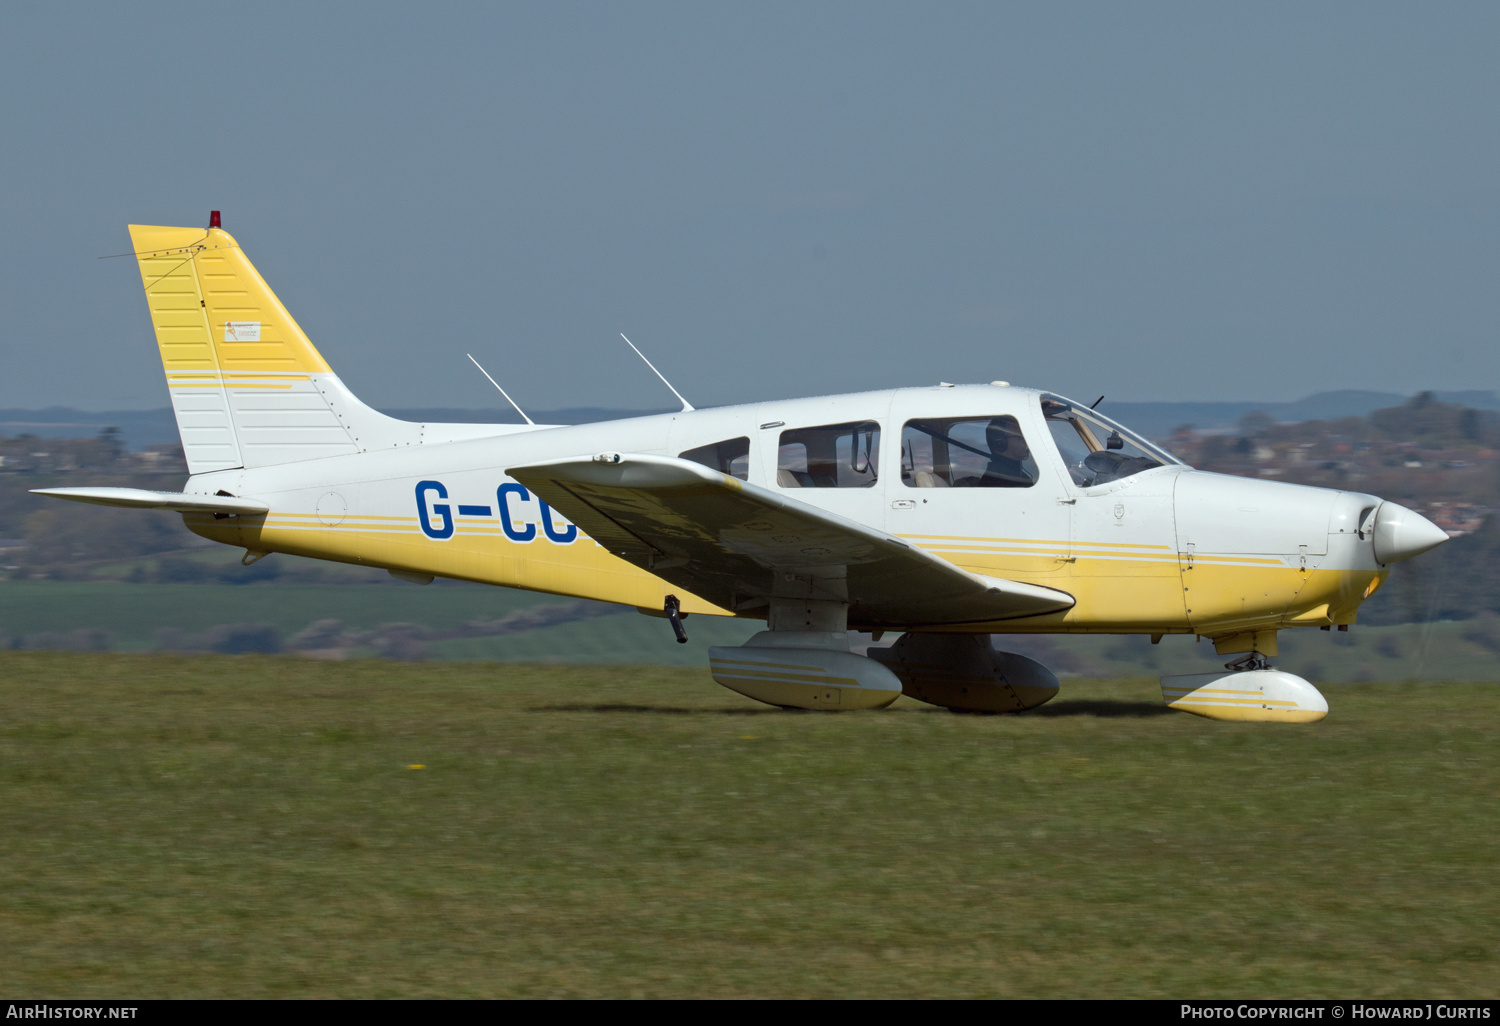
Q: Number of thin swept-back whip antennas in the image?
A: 2